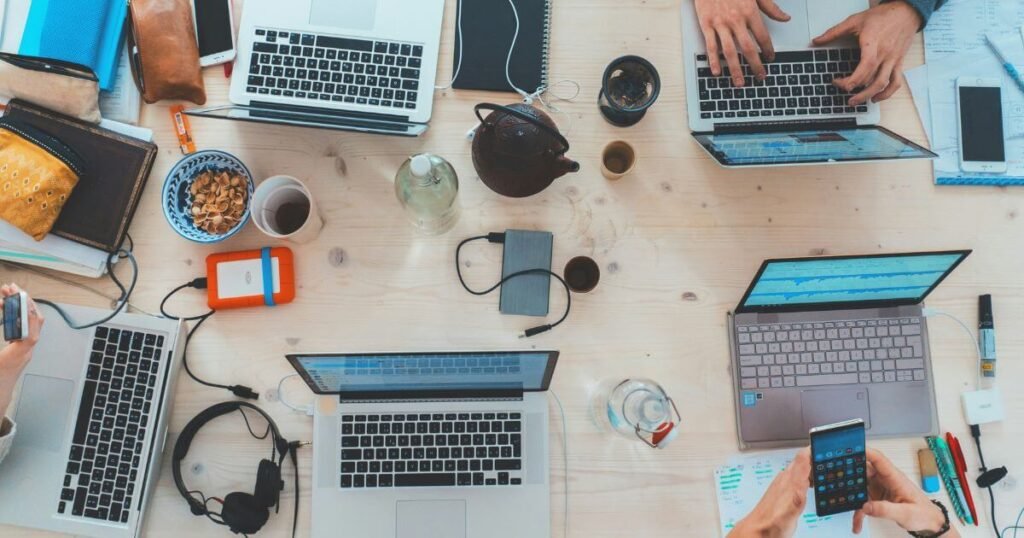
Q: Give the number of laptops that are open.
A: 5